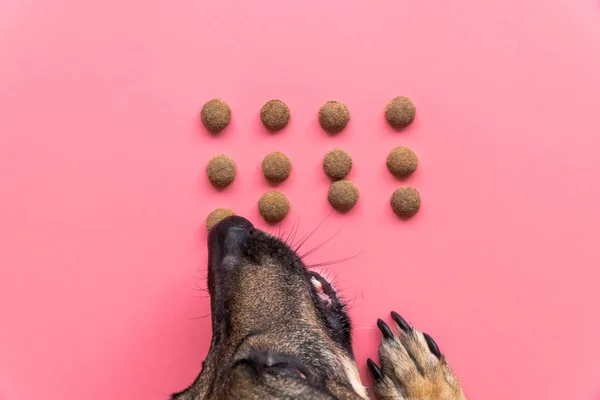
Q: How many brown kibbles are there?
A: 12